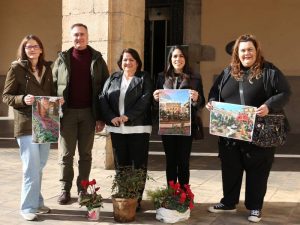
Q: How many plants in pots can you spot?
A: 3